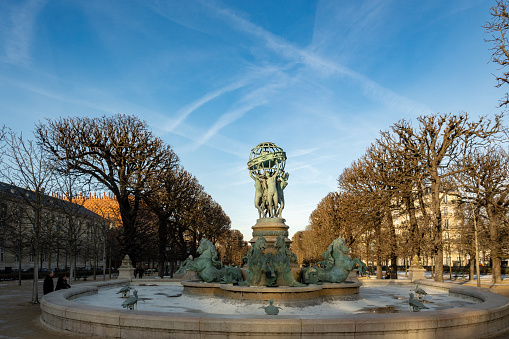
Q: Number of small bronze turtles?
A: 5